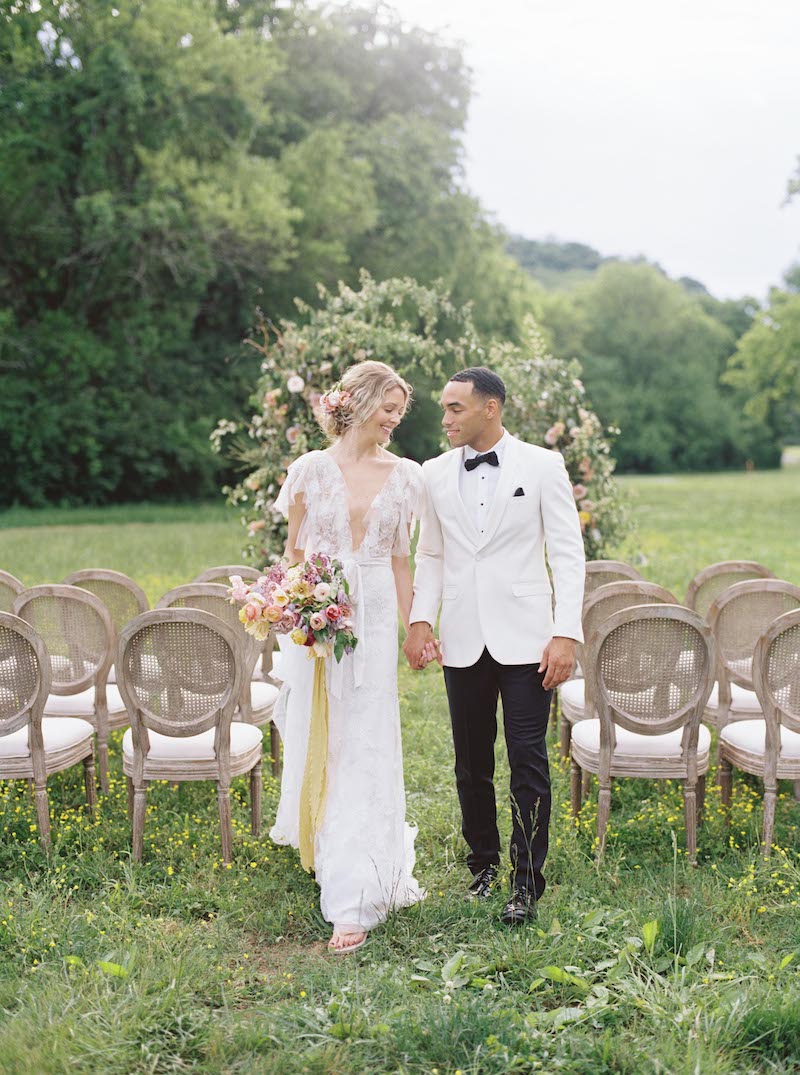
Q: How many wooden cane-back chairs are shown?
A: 13